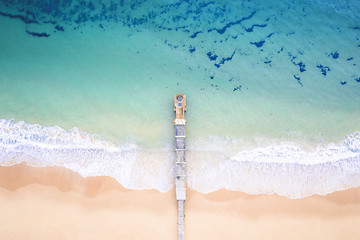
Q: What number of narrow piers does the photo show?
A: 1